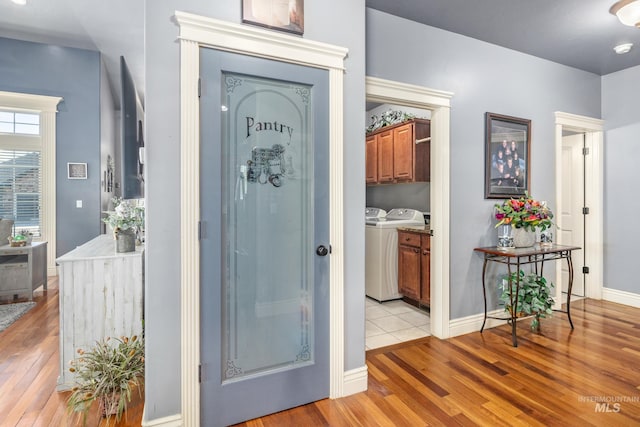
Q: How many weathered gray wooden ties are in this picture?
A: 0